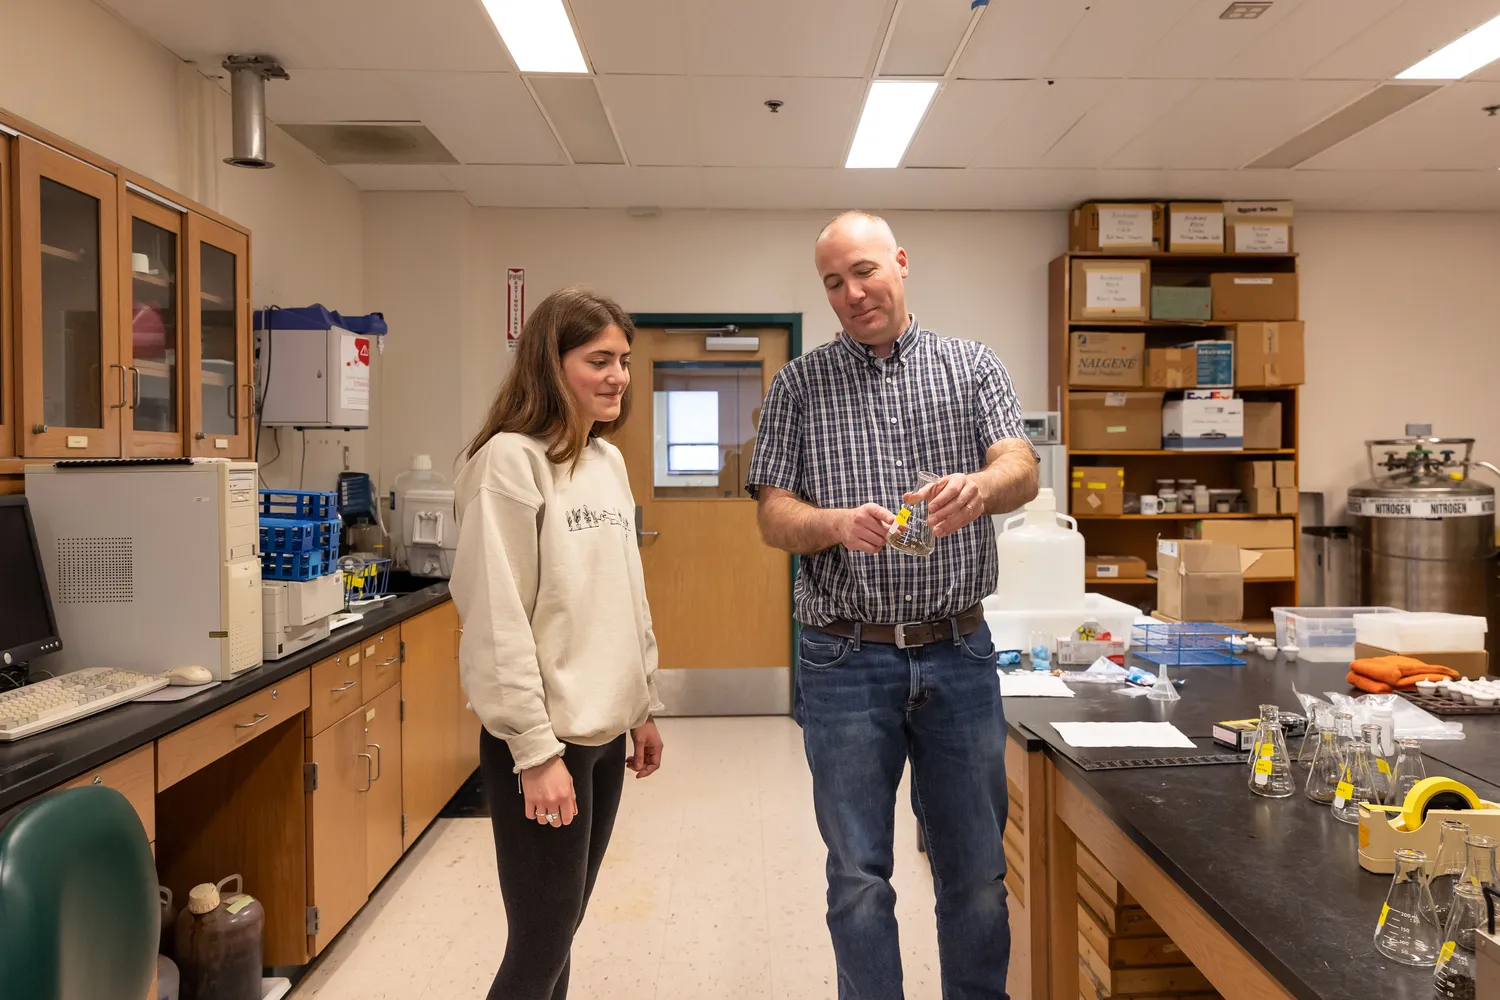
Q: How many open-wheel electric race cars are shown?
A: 0